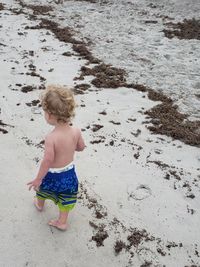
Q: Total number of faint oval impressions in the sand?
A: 1